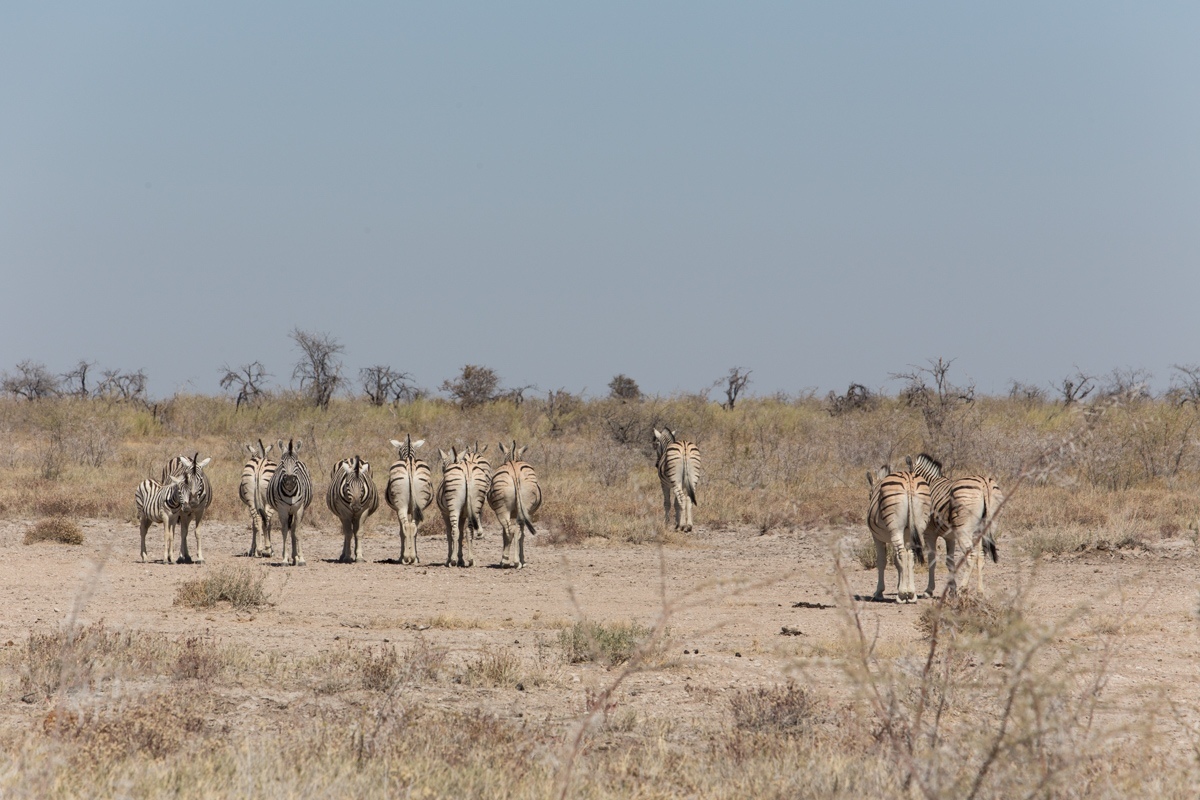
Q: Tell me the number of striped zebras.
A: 12